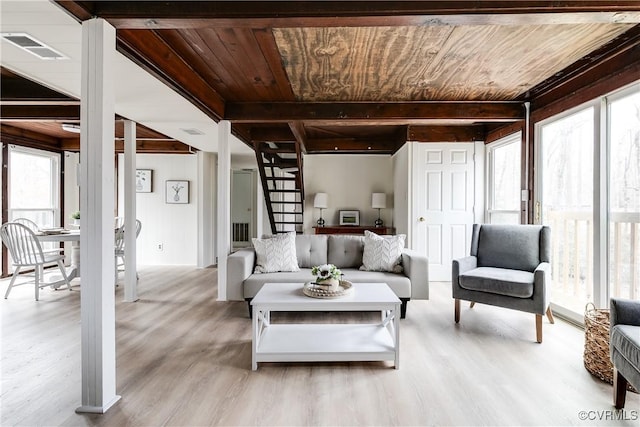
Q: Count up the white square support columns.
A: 3